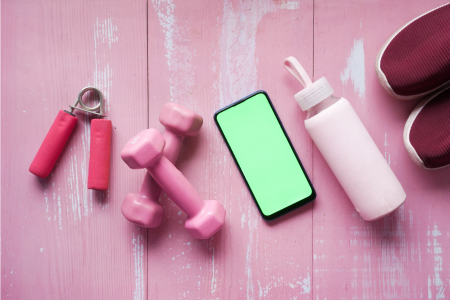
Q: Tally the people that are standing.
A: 0